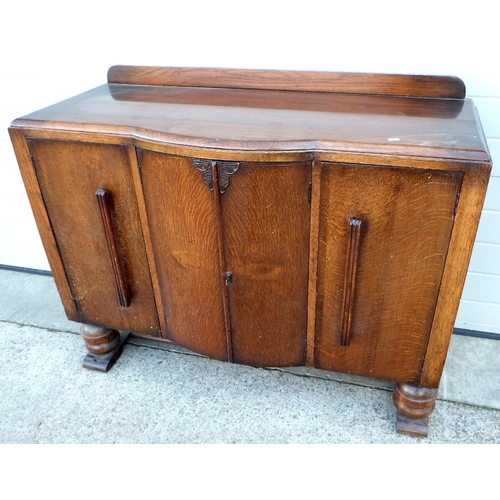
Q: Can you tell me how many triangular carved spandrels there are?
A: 2